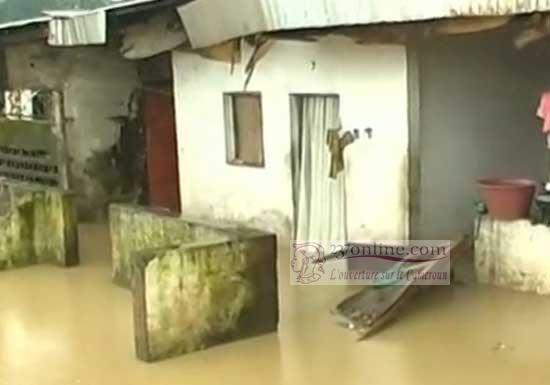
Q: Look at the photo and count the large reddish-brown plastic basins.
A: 1